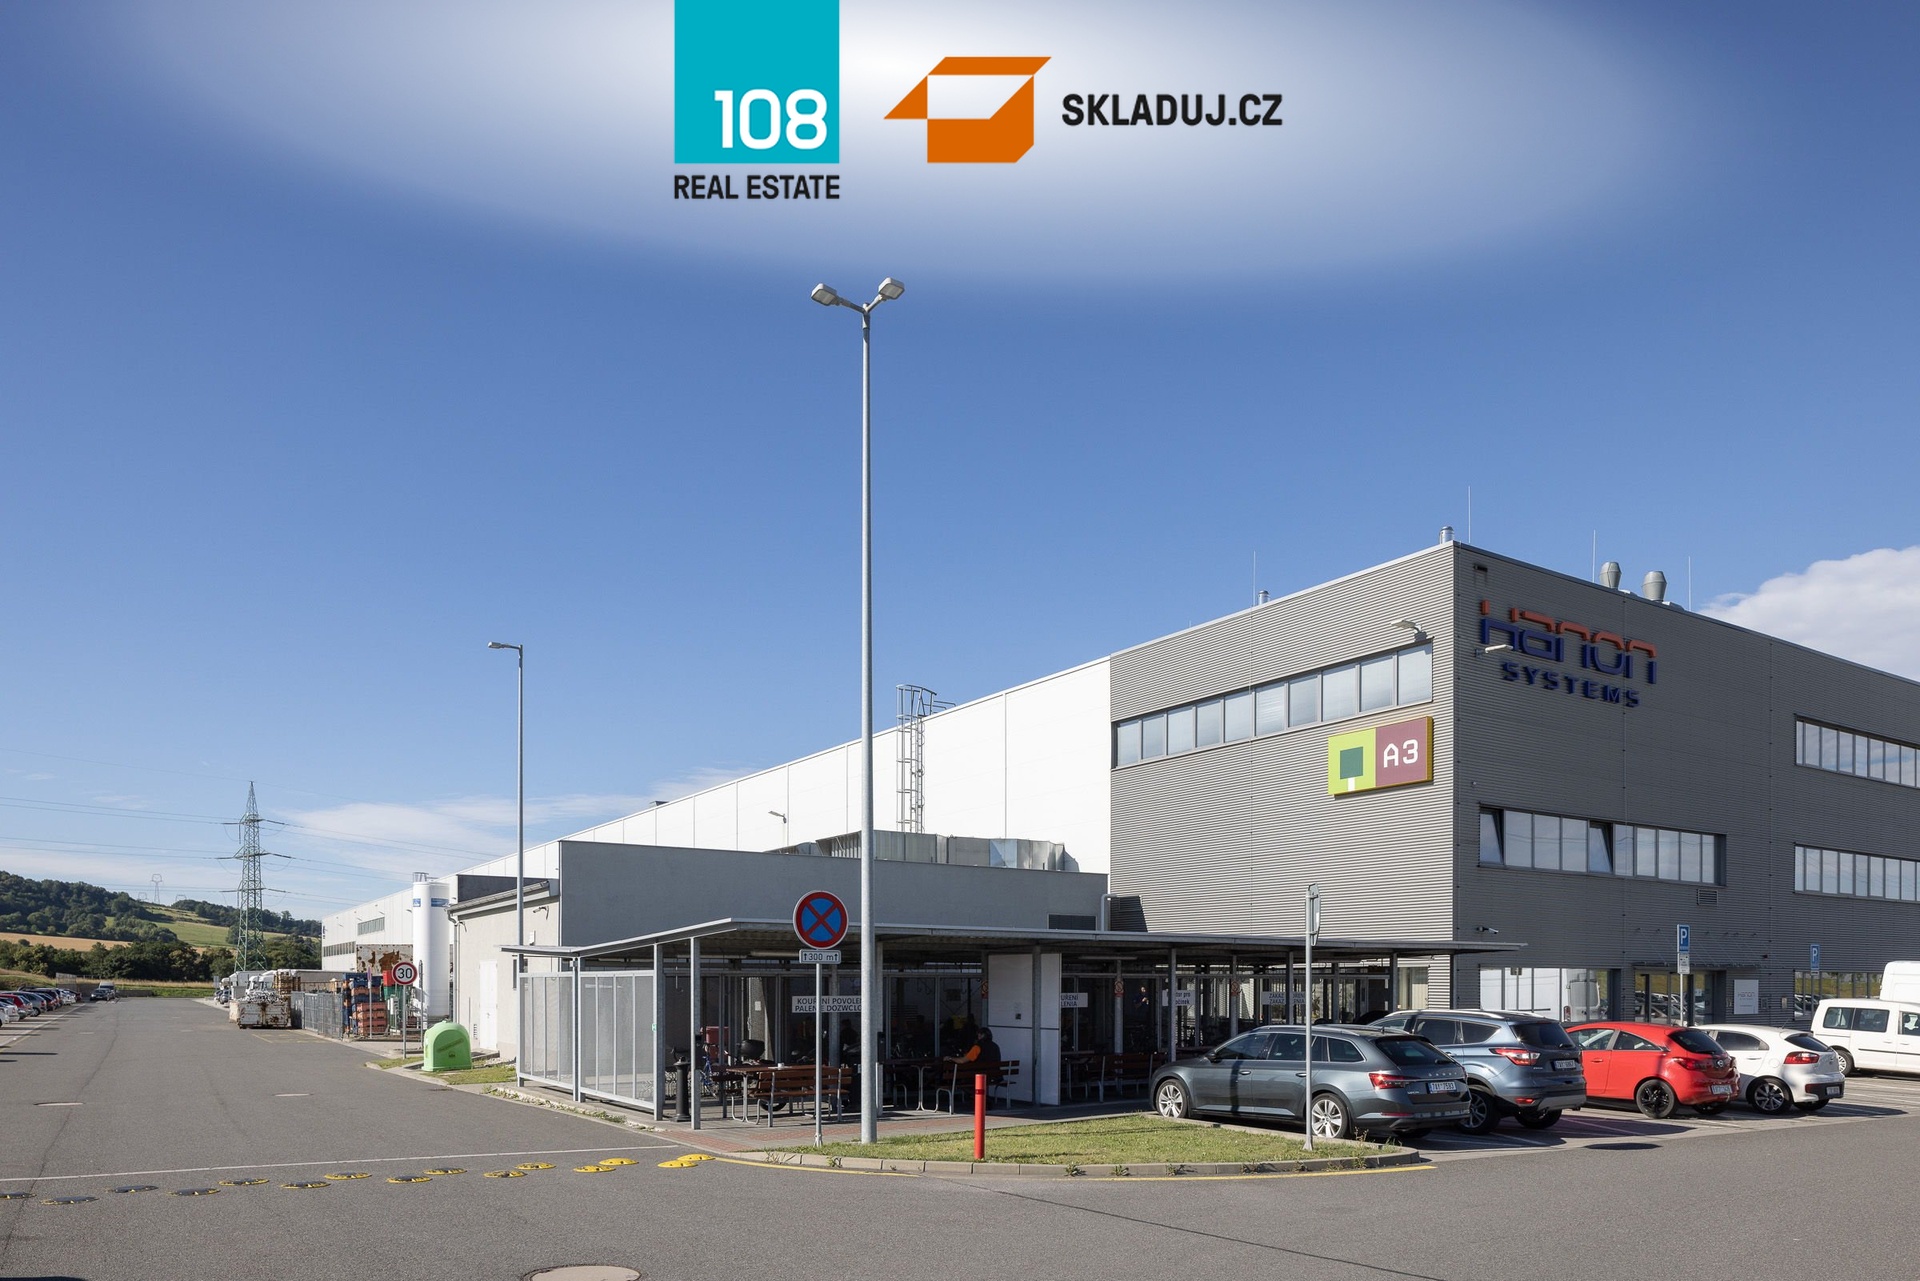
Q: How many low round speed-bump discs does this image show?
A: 15